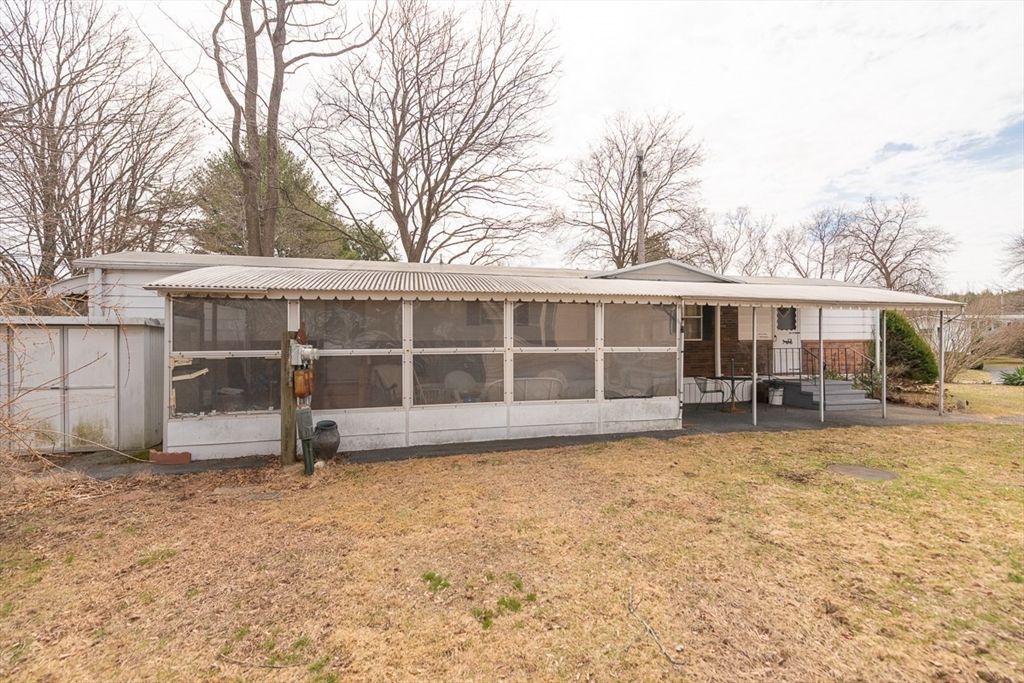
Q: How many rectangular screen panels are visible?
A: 10